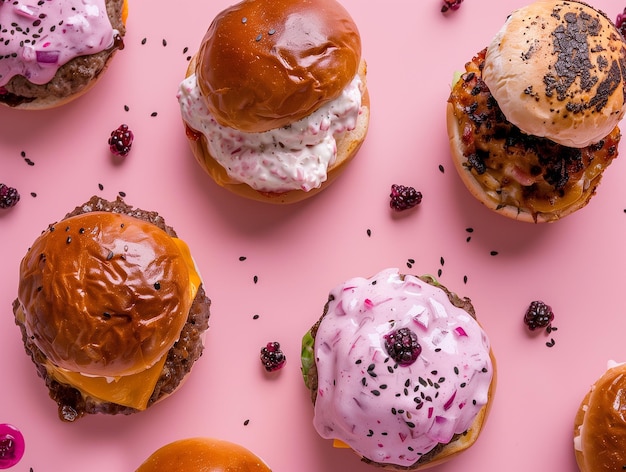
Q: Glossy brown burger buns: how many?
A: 4